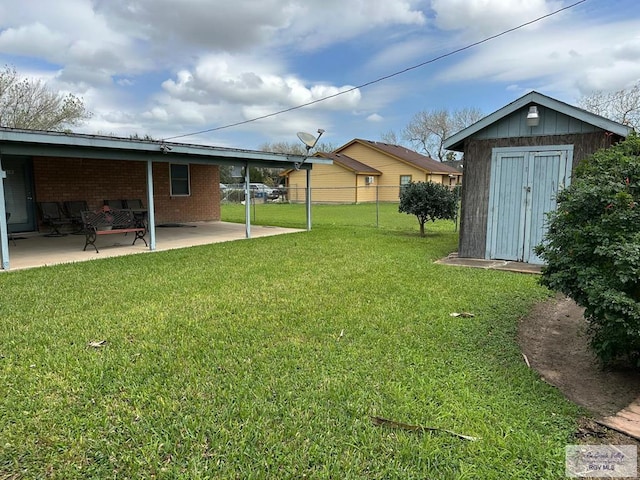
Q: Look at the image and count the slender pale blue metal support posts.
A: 4